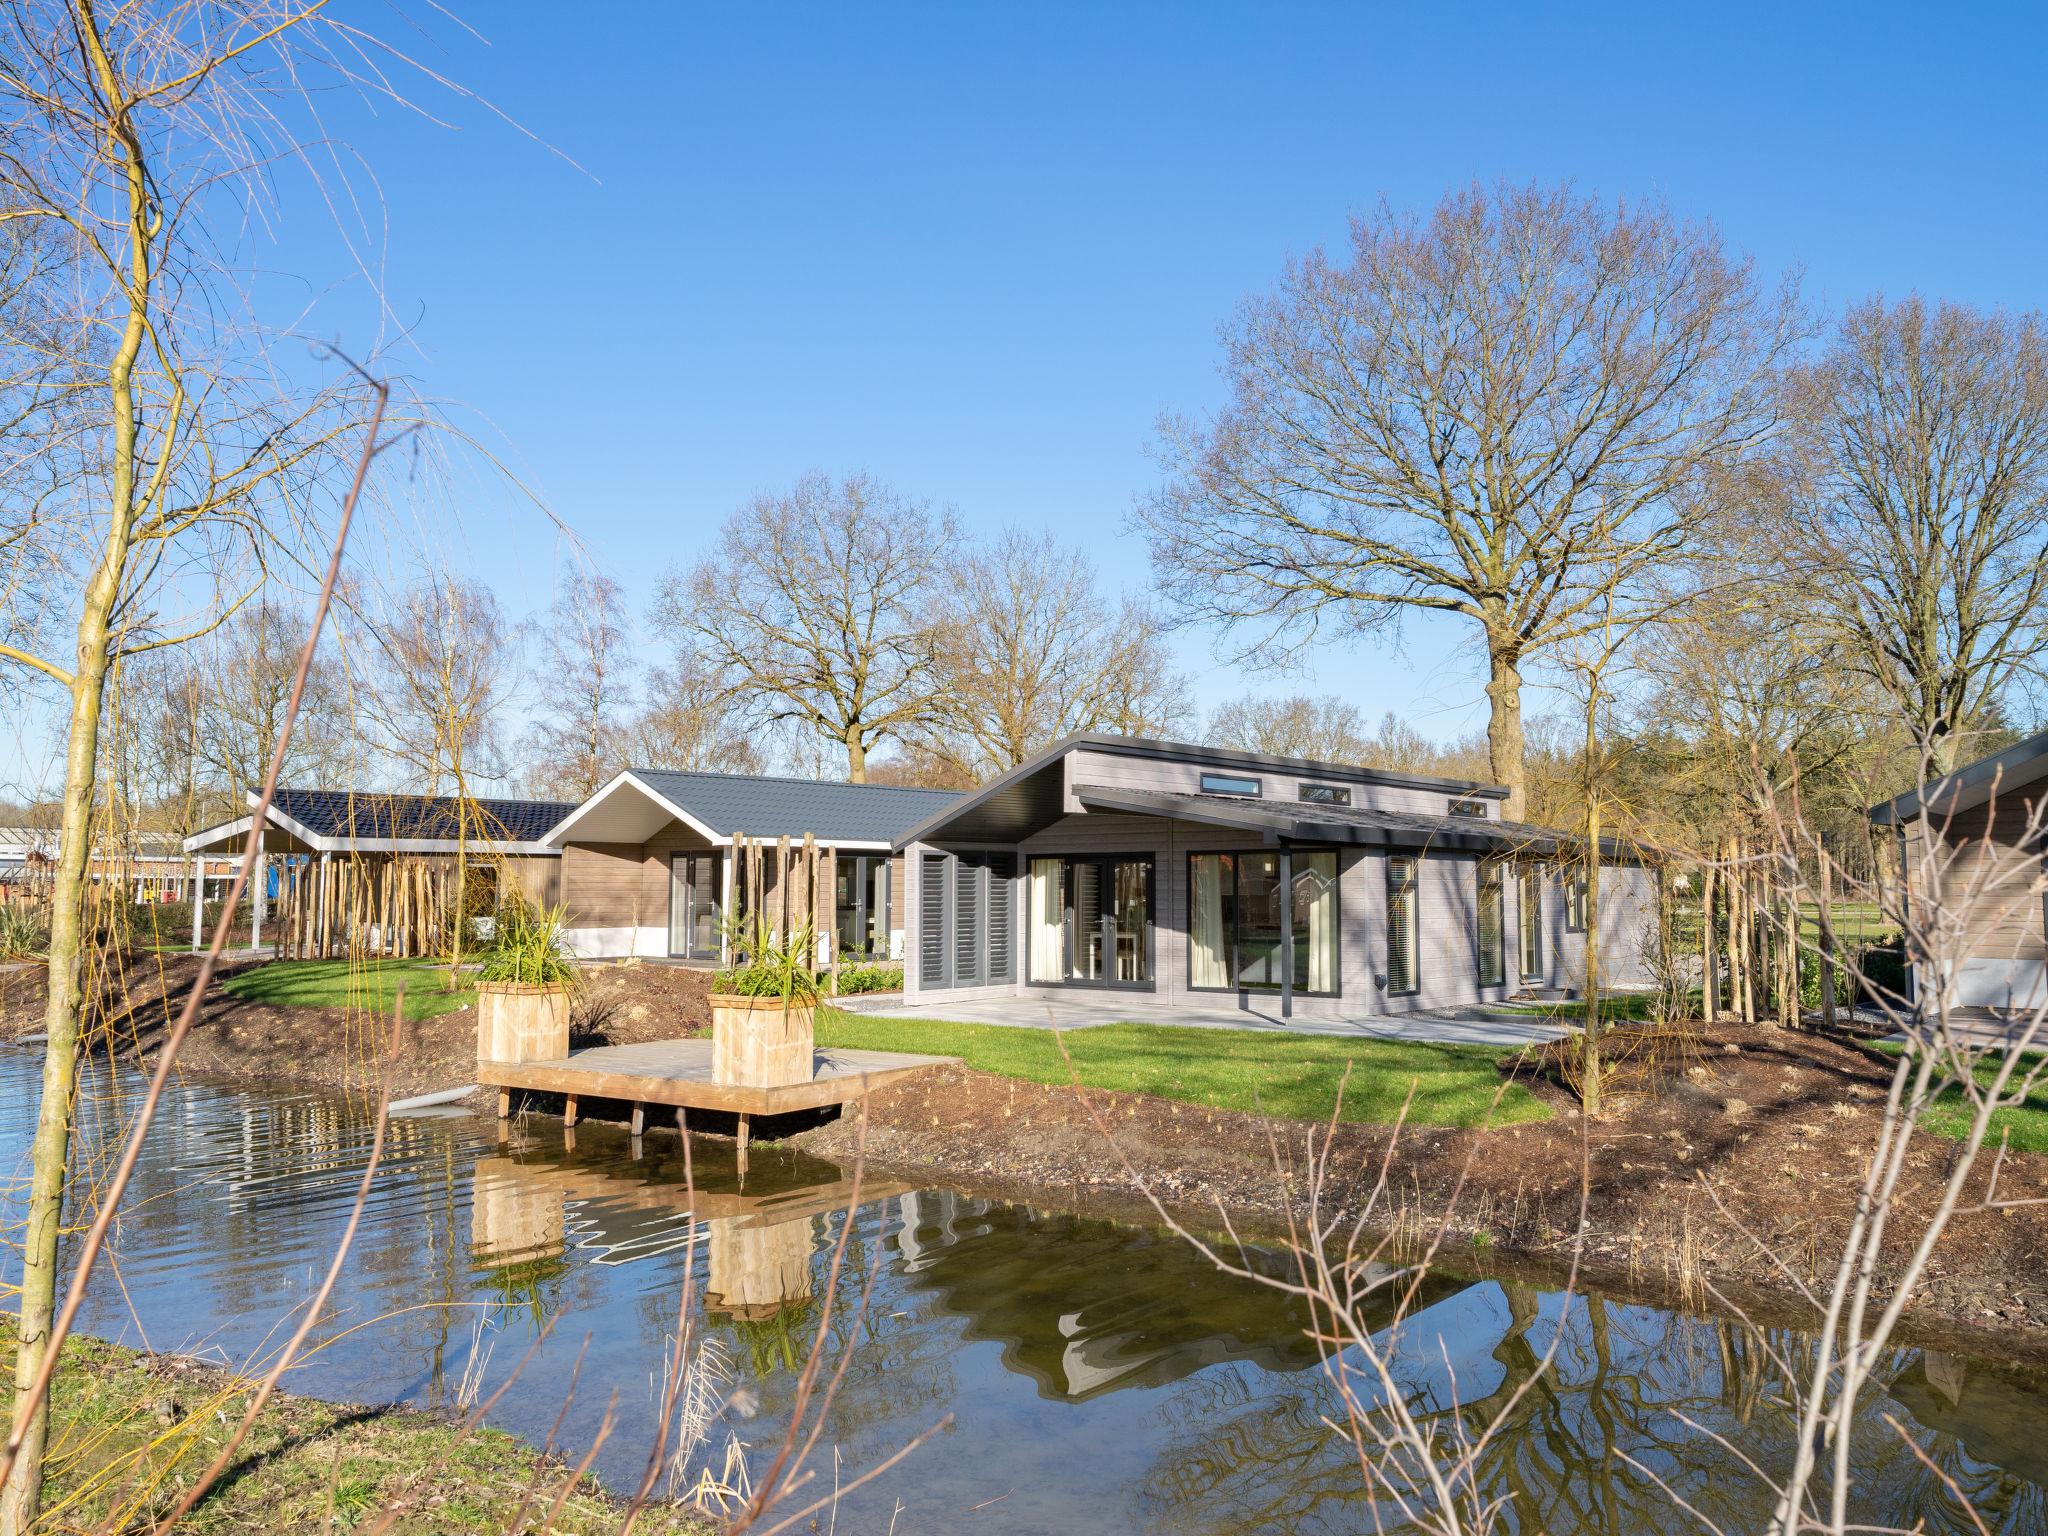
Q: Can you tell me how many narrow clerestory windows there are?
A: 3